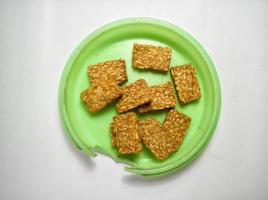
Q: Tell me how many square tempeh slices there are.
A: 9